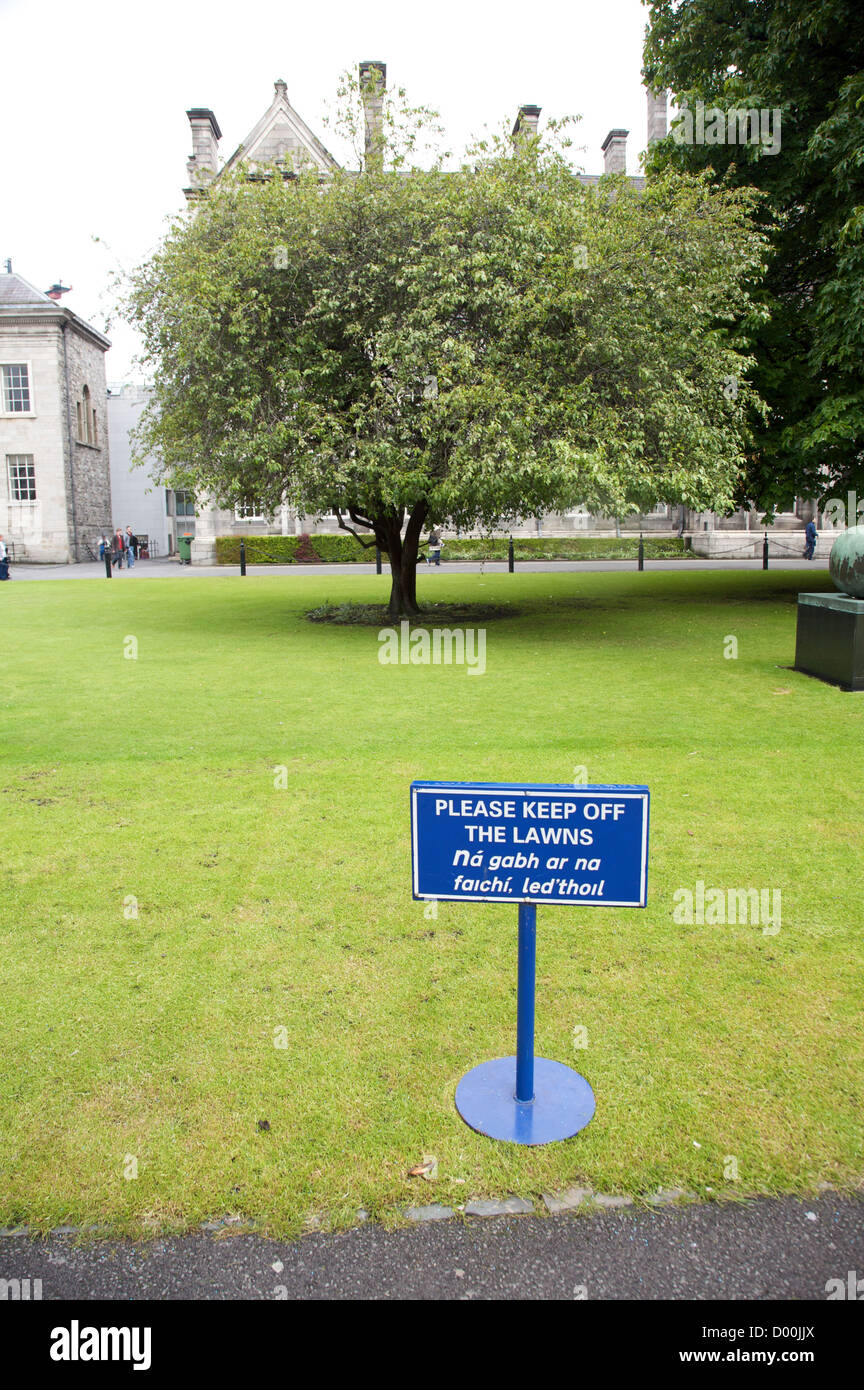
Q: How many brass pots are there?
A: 0